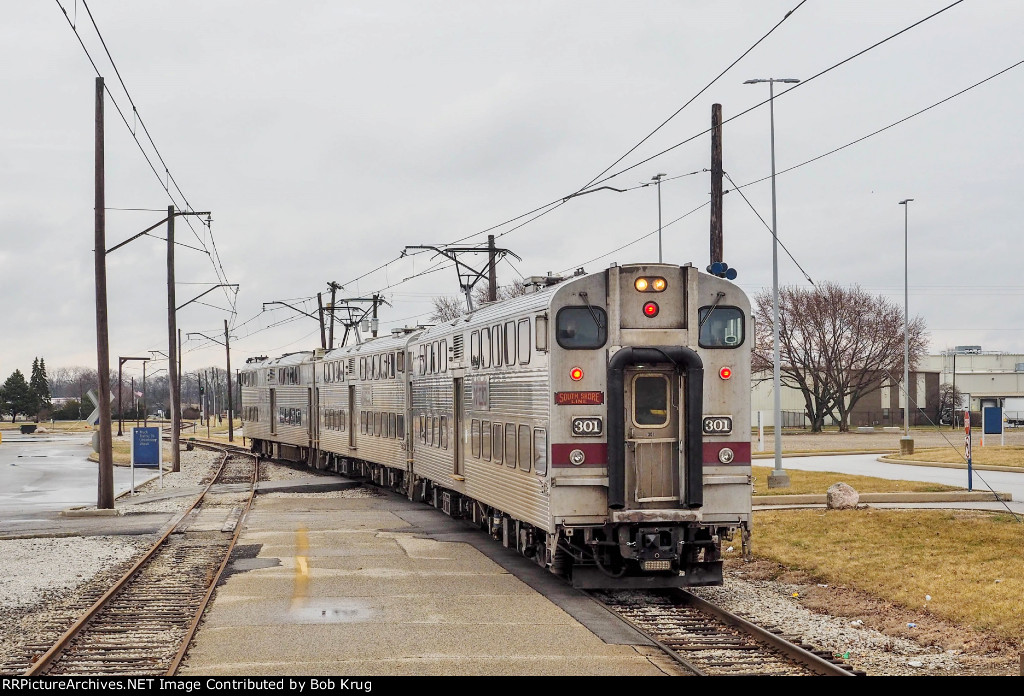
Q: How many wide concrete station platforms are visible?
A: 1